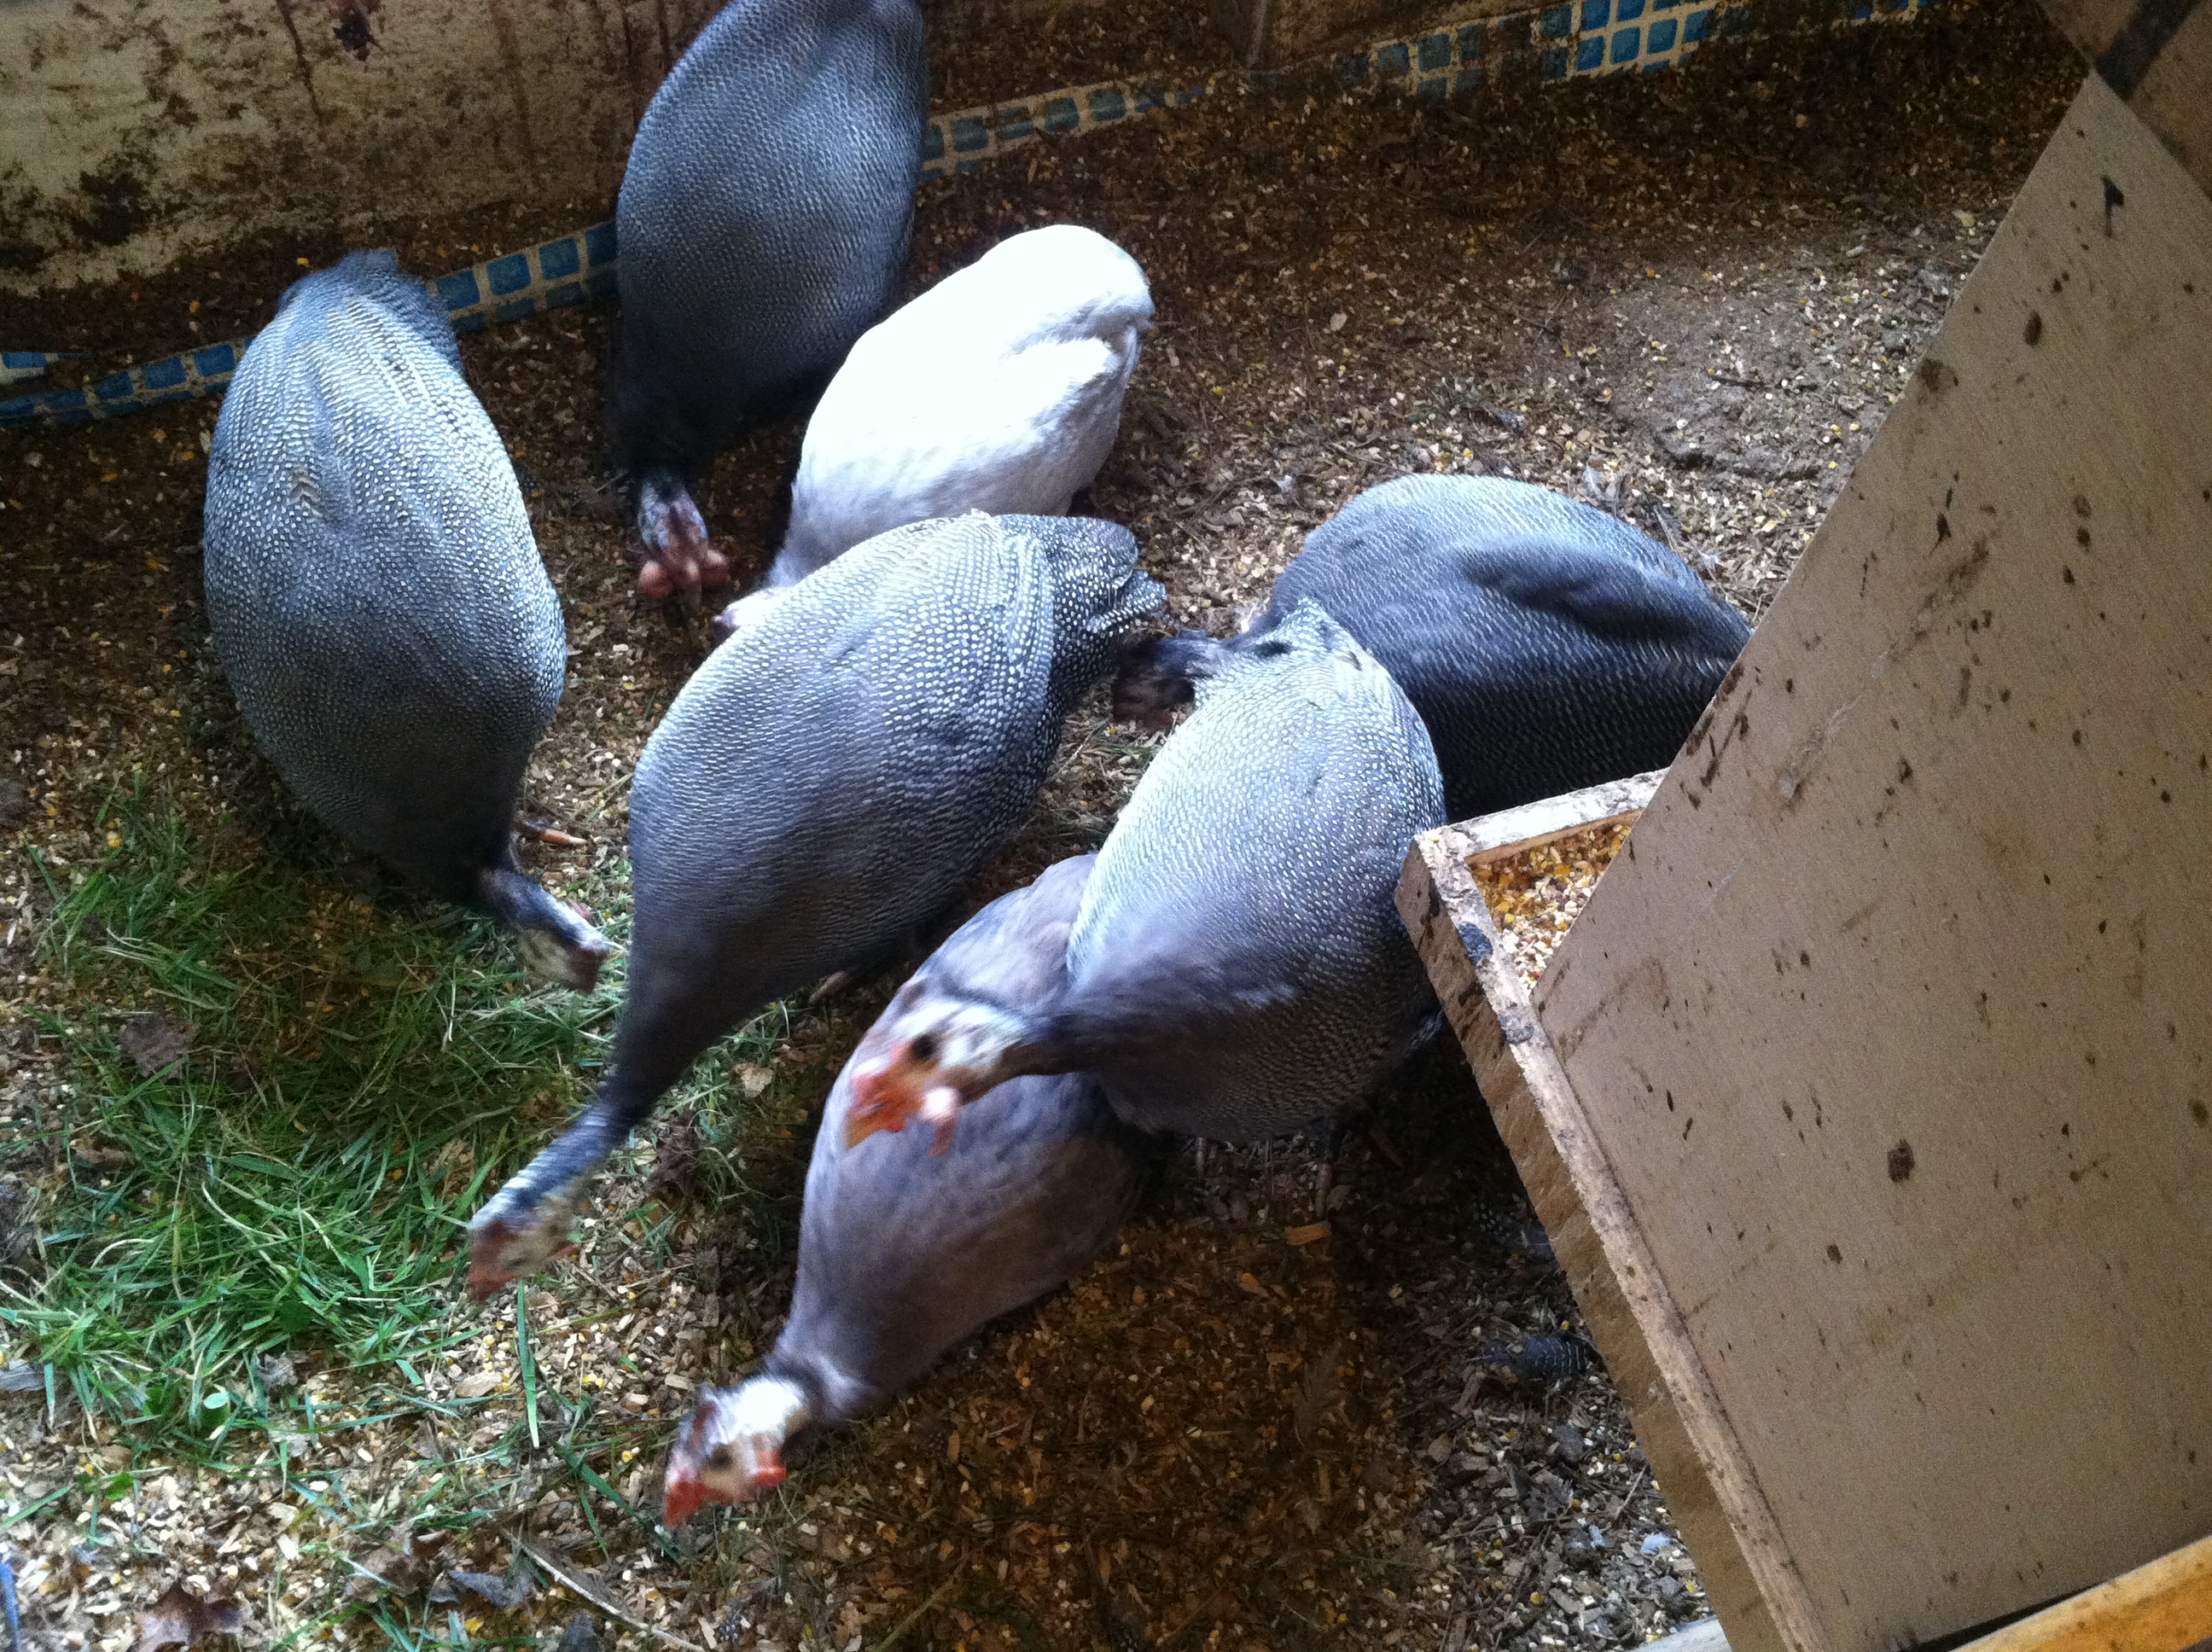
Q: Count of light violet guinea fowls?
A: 1